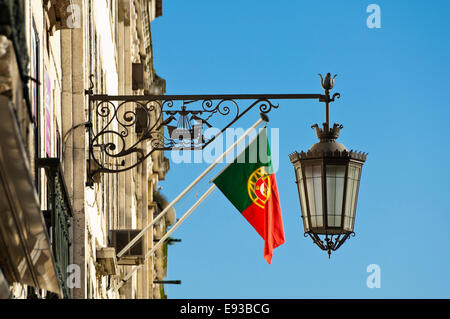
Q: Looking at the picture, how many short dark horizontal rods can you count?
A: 2